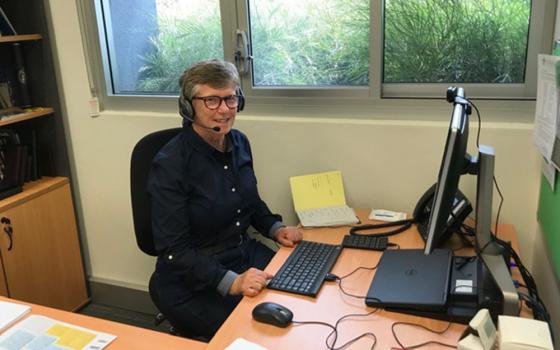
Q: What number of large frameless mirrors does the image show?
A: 0